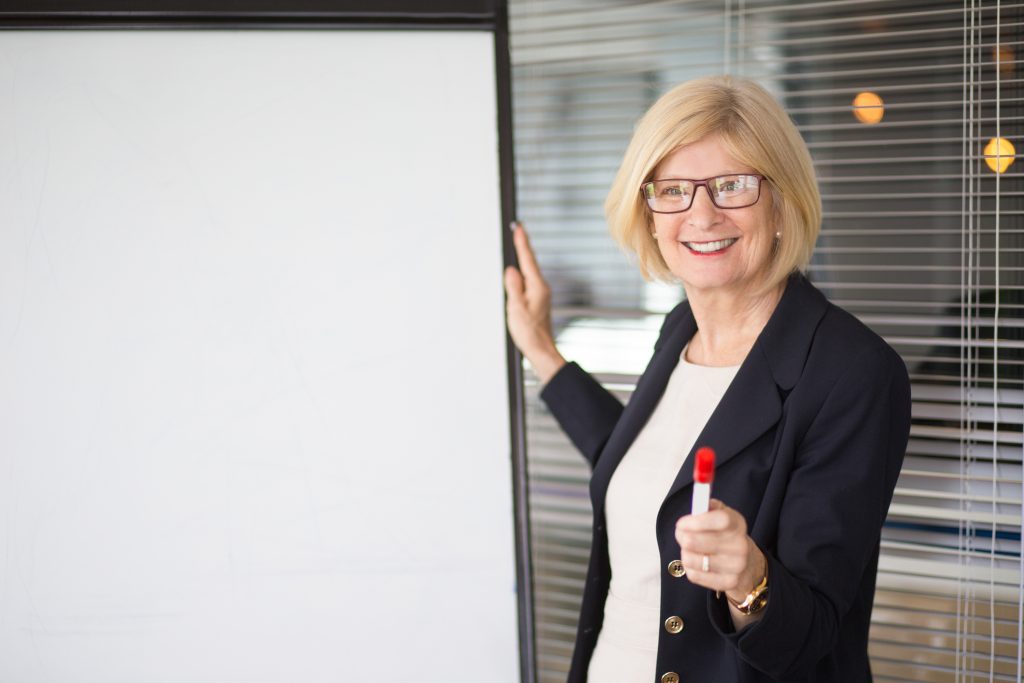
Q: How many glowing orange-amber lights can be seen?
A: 2